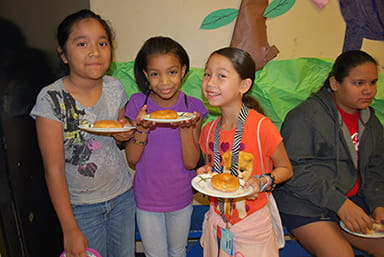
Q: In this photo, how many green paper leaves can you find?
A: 2